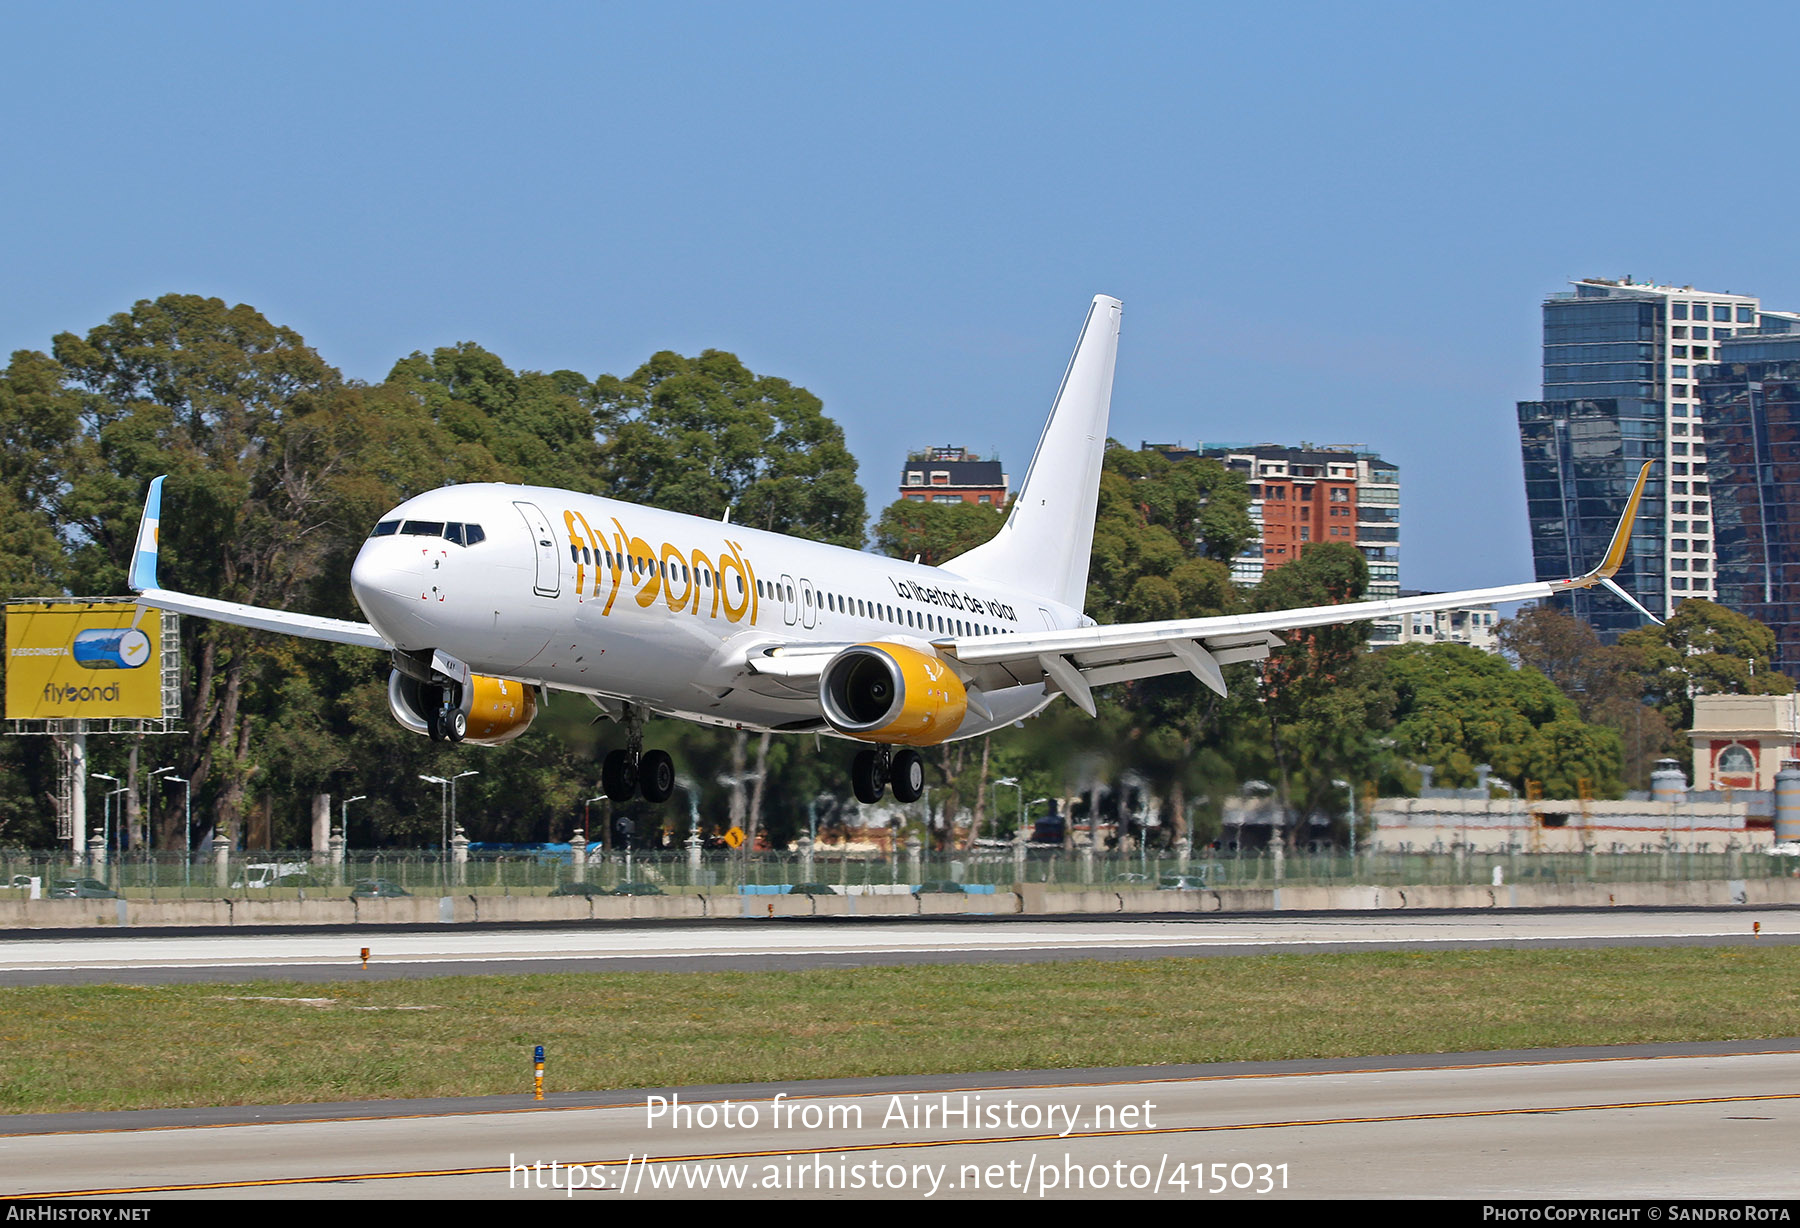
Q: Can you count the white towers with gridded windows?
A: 1